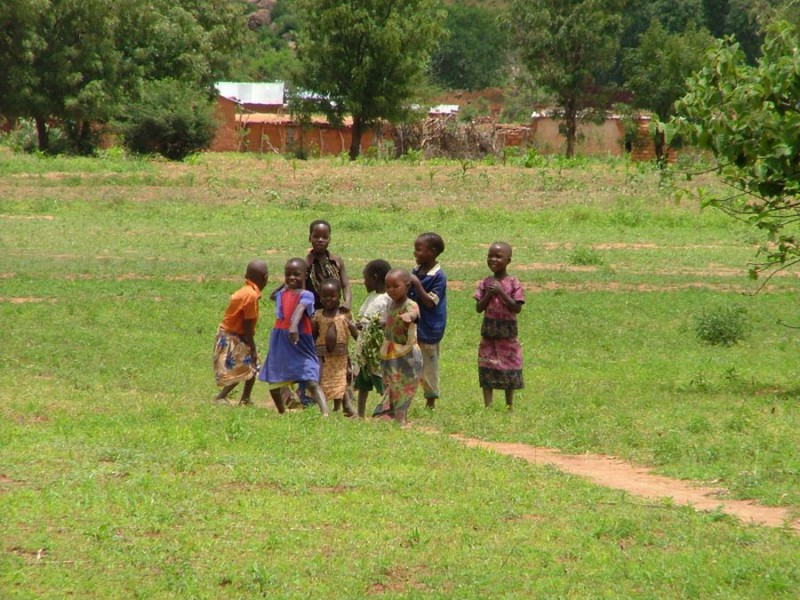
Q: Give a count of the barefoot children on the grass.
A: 8